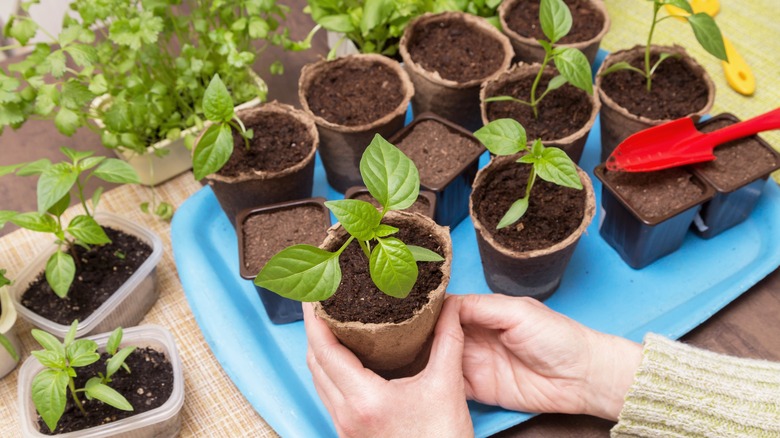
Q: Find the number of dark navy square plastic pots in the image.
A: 5